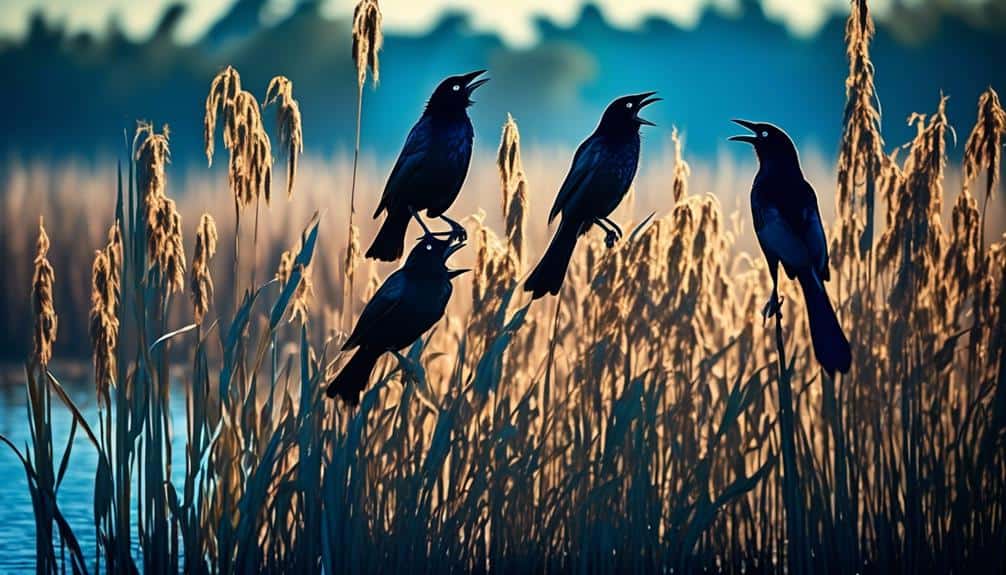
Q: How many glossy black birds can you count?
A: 4